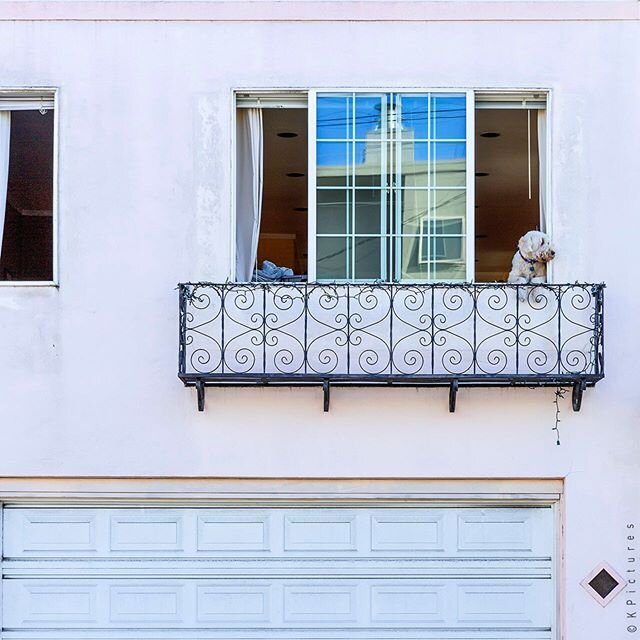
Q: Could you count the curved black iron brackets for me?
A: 4